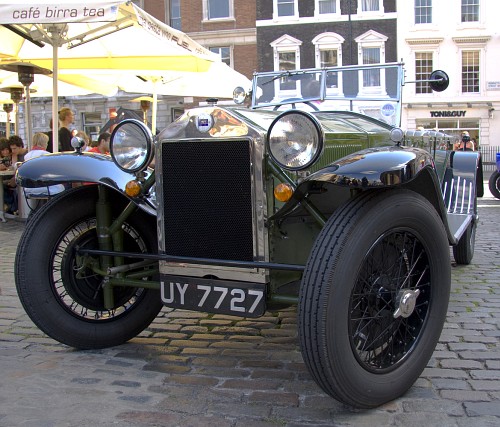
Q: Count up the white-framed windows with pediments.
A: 3